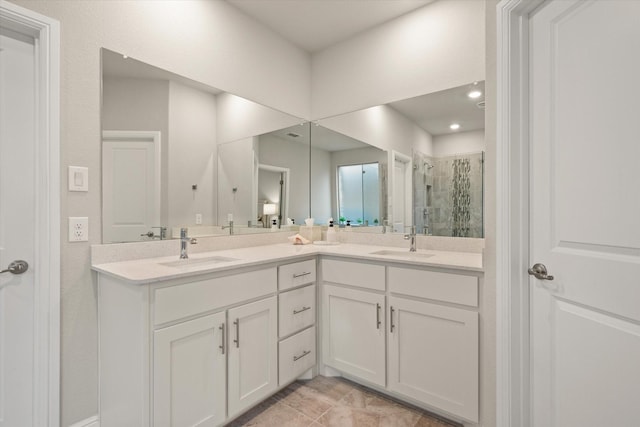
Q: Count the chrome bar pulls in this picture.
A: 7